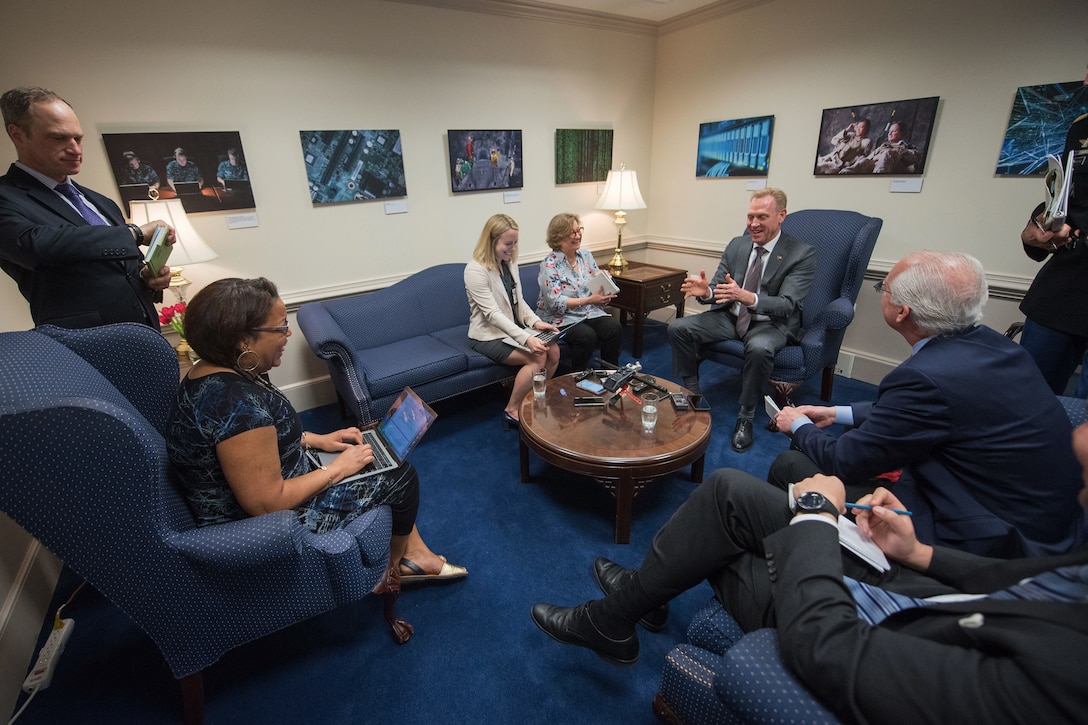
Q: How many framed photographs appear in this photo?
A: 7